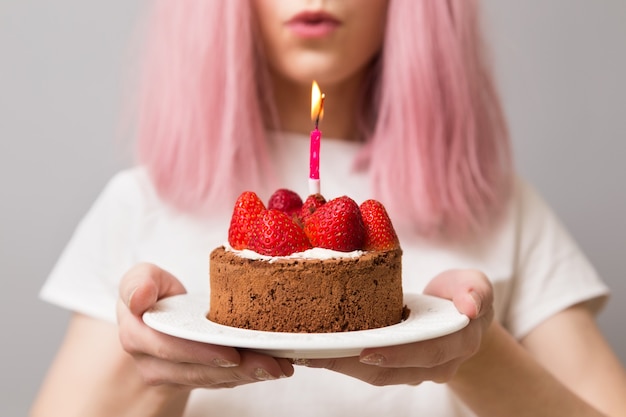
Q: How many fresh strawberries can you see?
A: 6